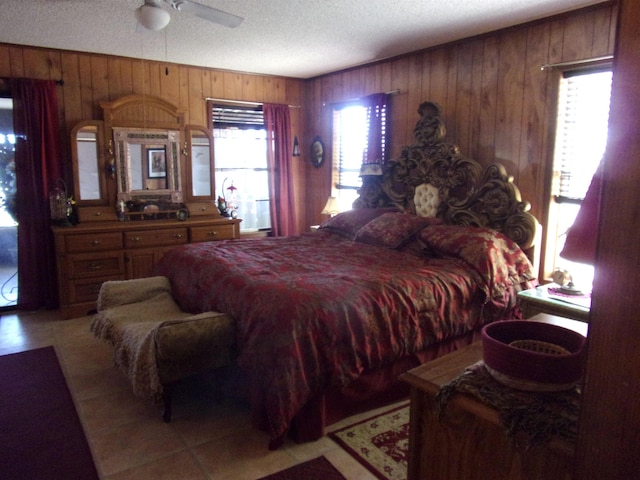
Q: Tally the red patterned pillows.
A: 3